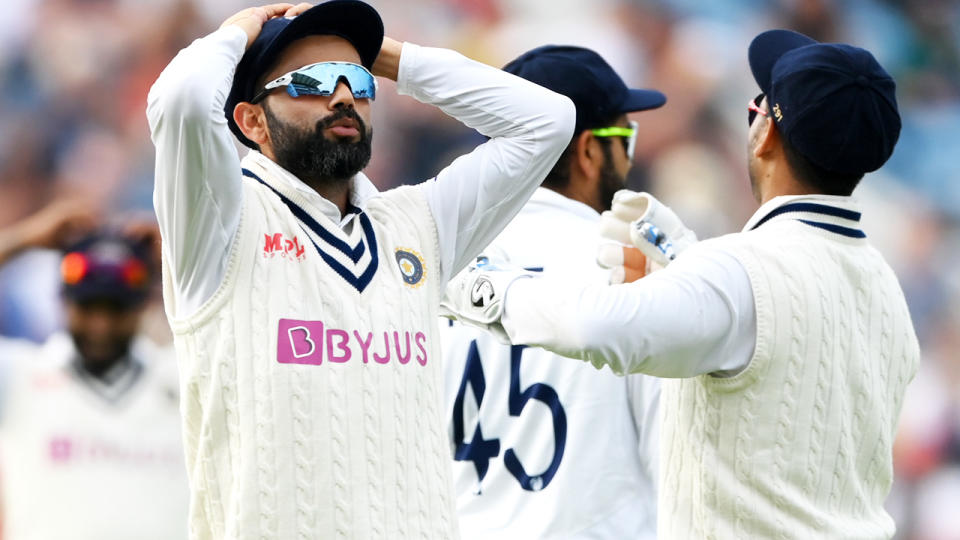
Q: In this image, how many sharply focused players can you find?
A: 3